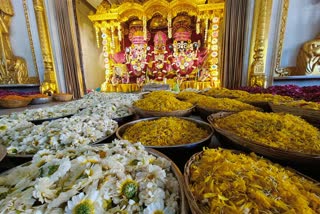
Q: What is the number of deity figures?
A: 3